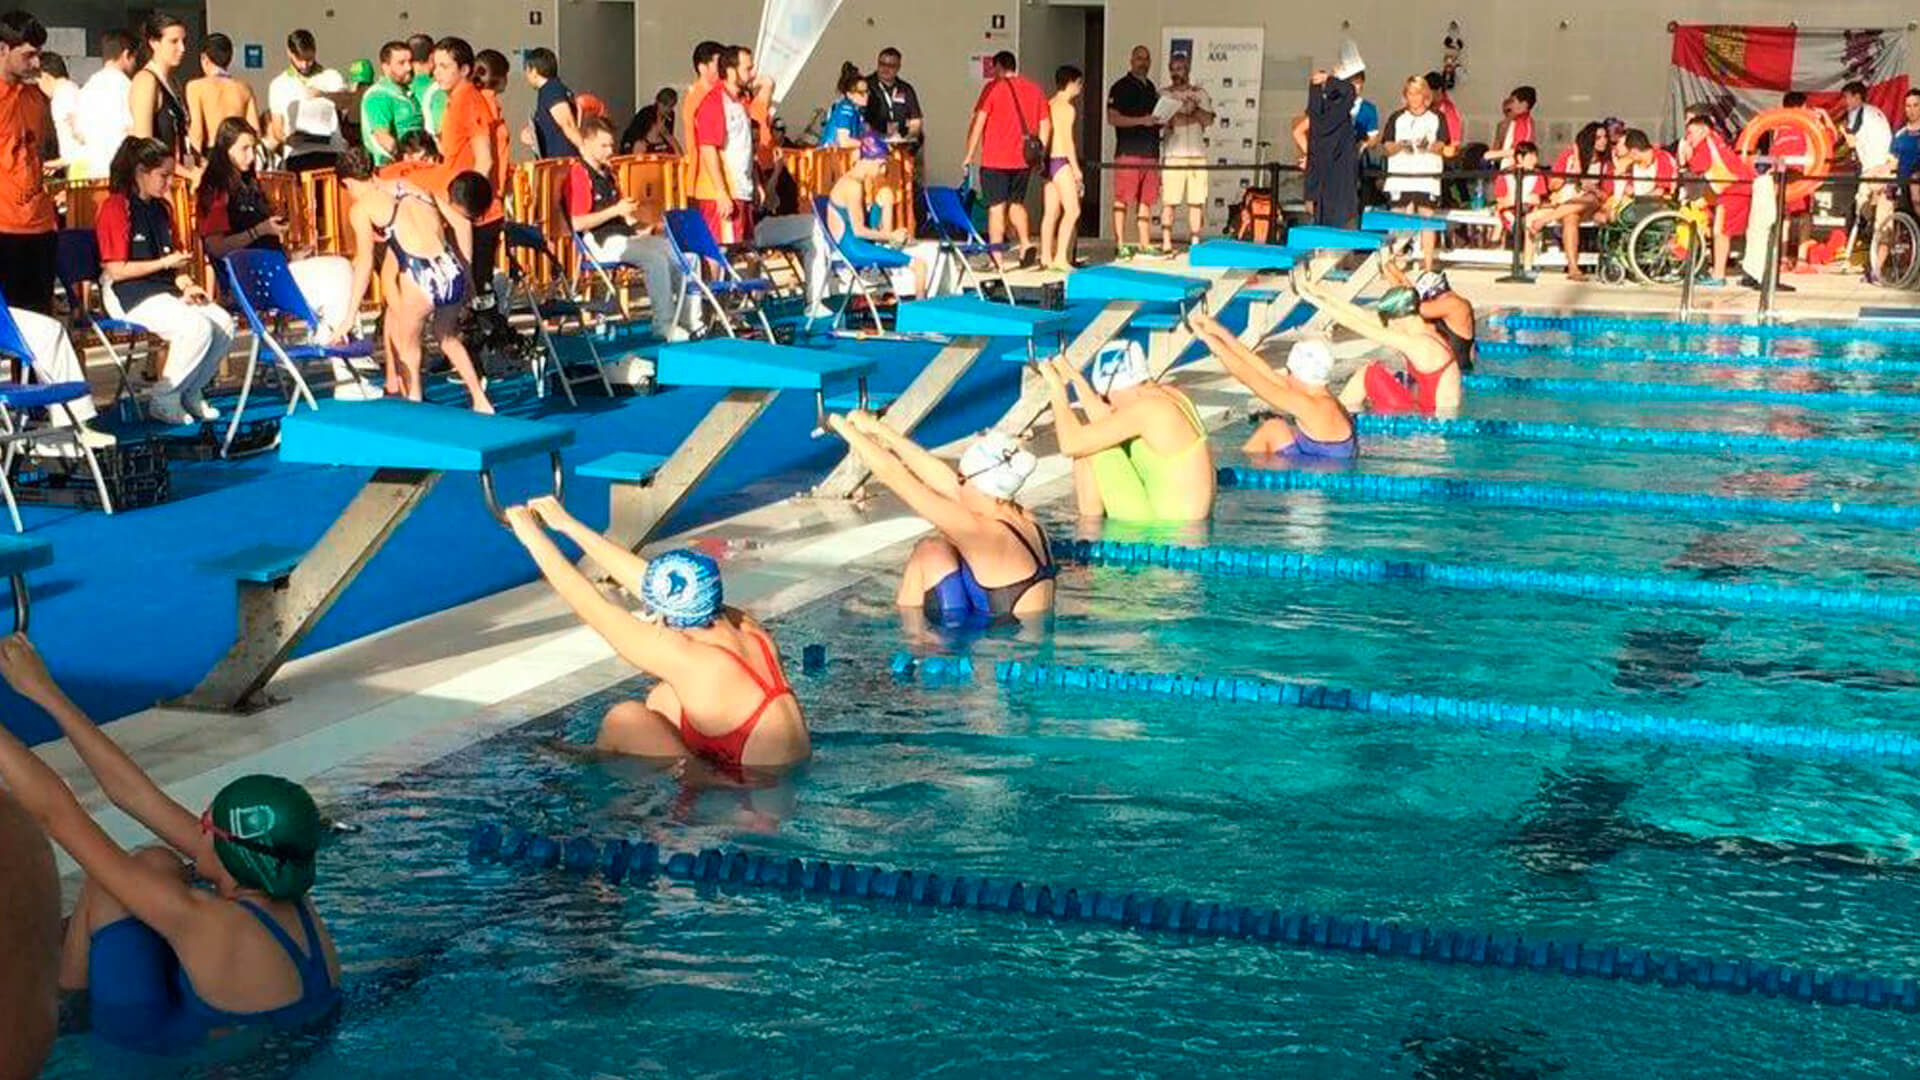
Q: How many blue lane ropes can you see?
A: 8